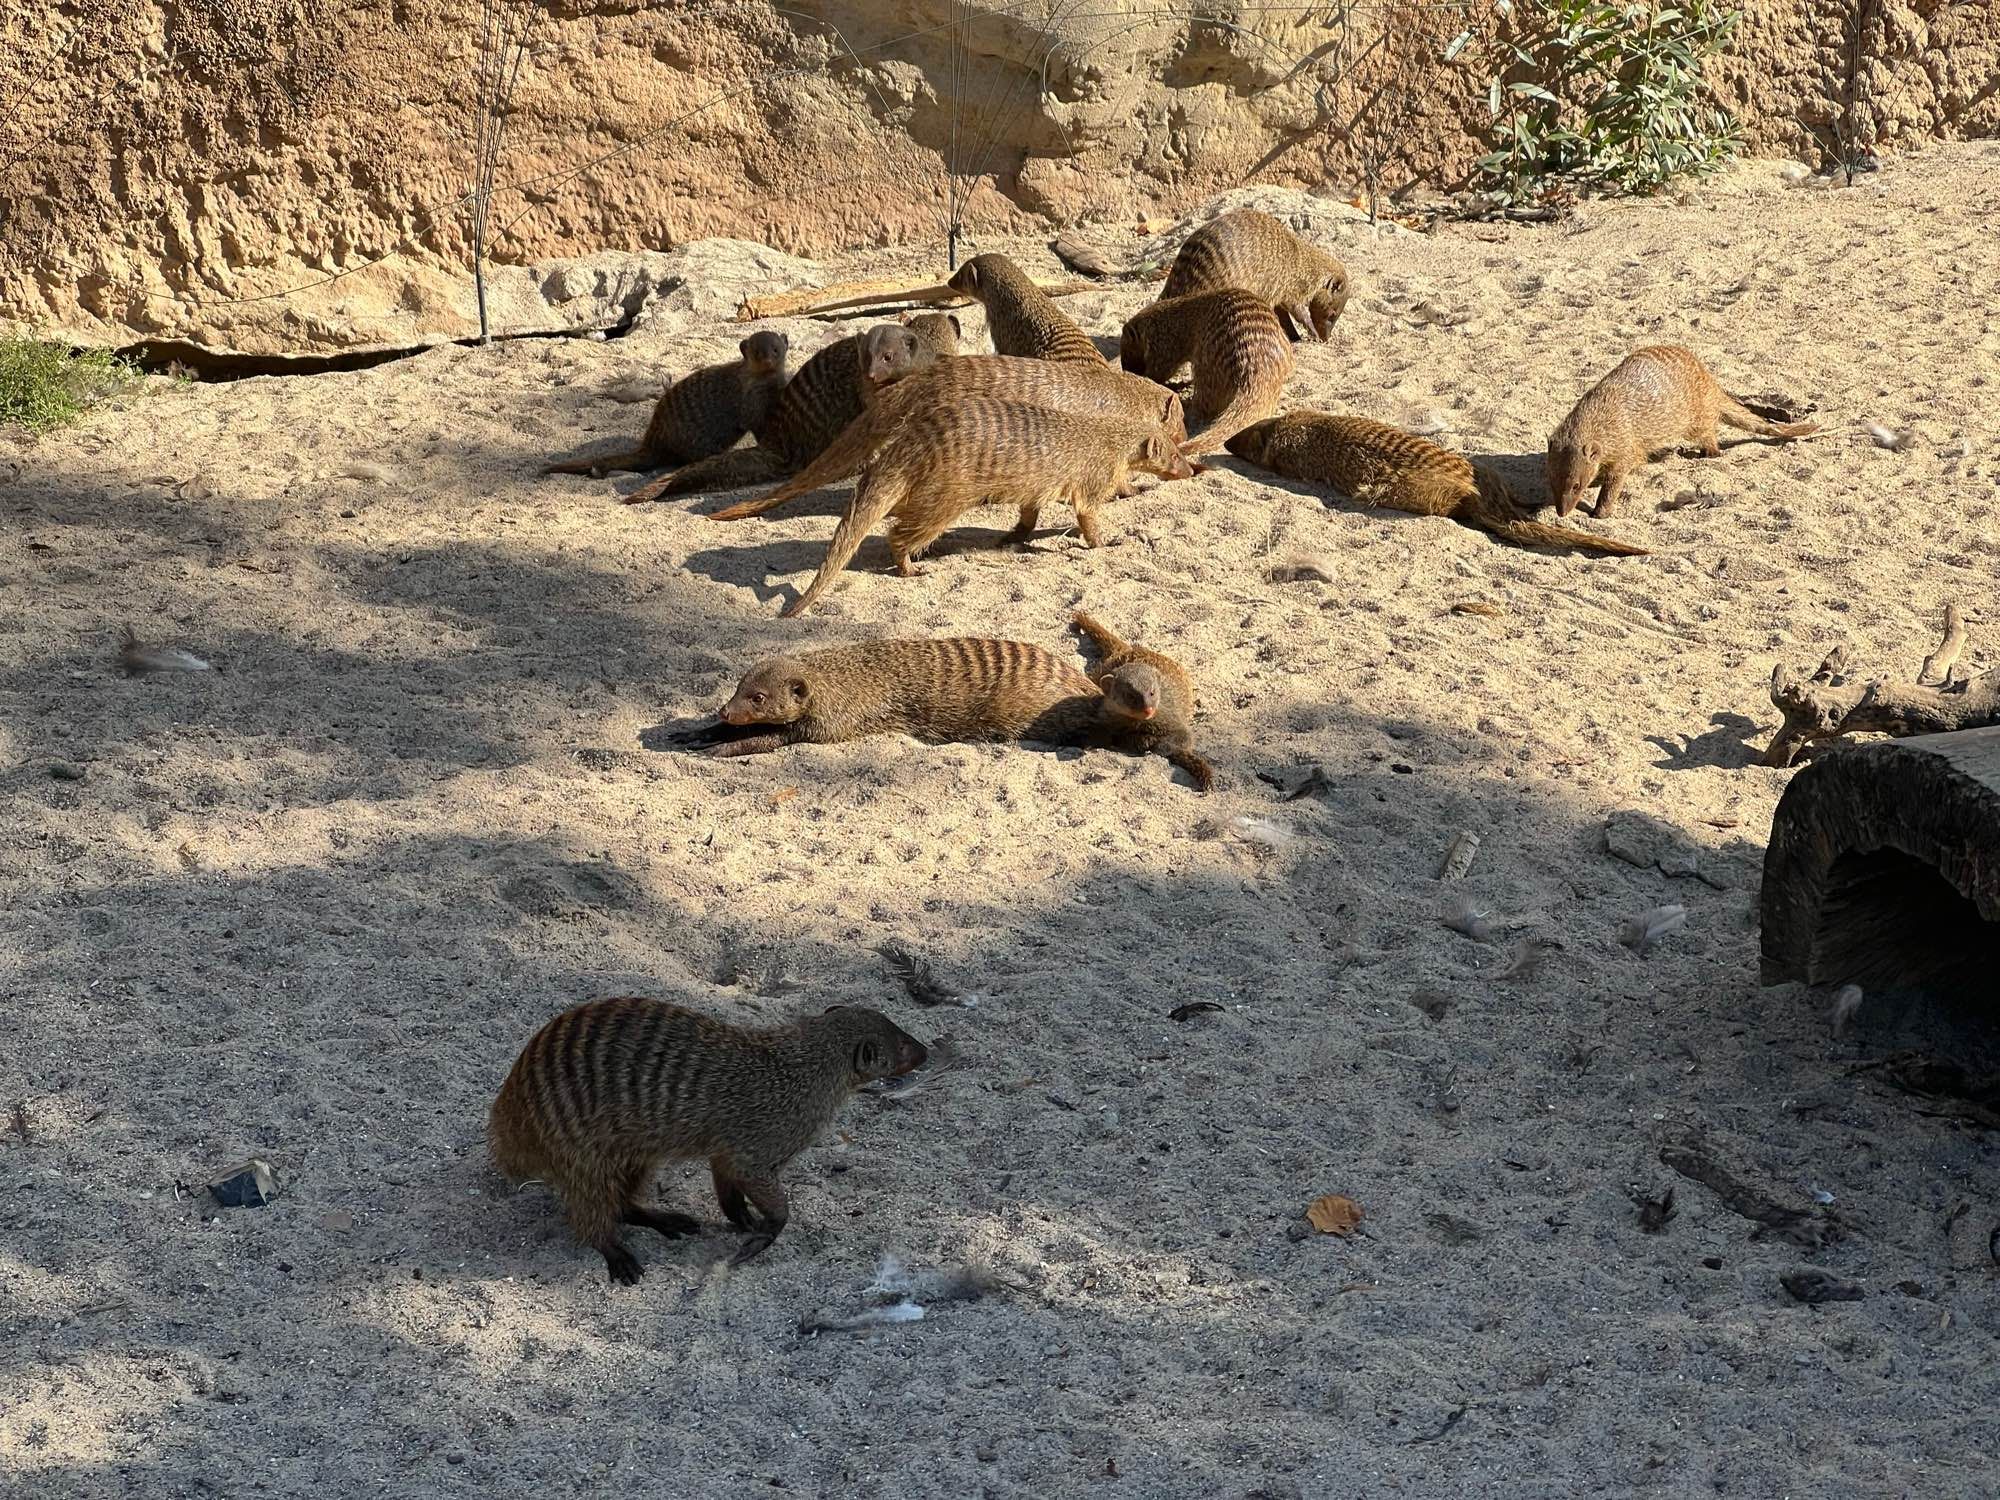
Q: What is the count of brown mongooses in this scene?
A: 13